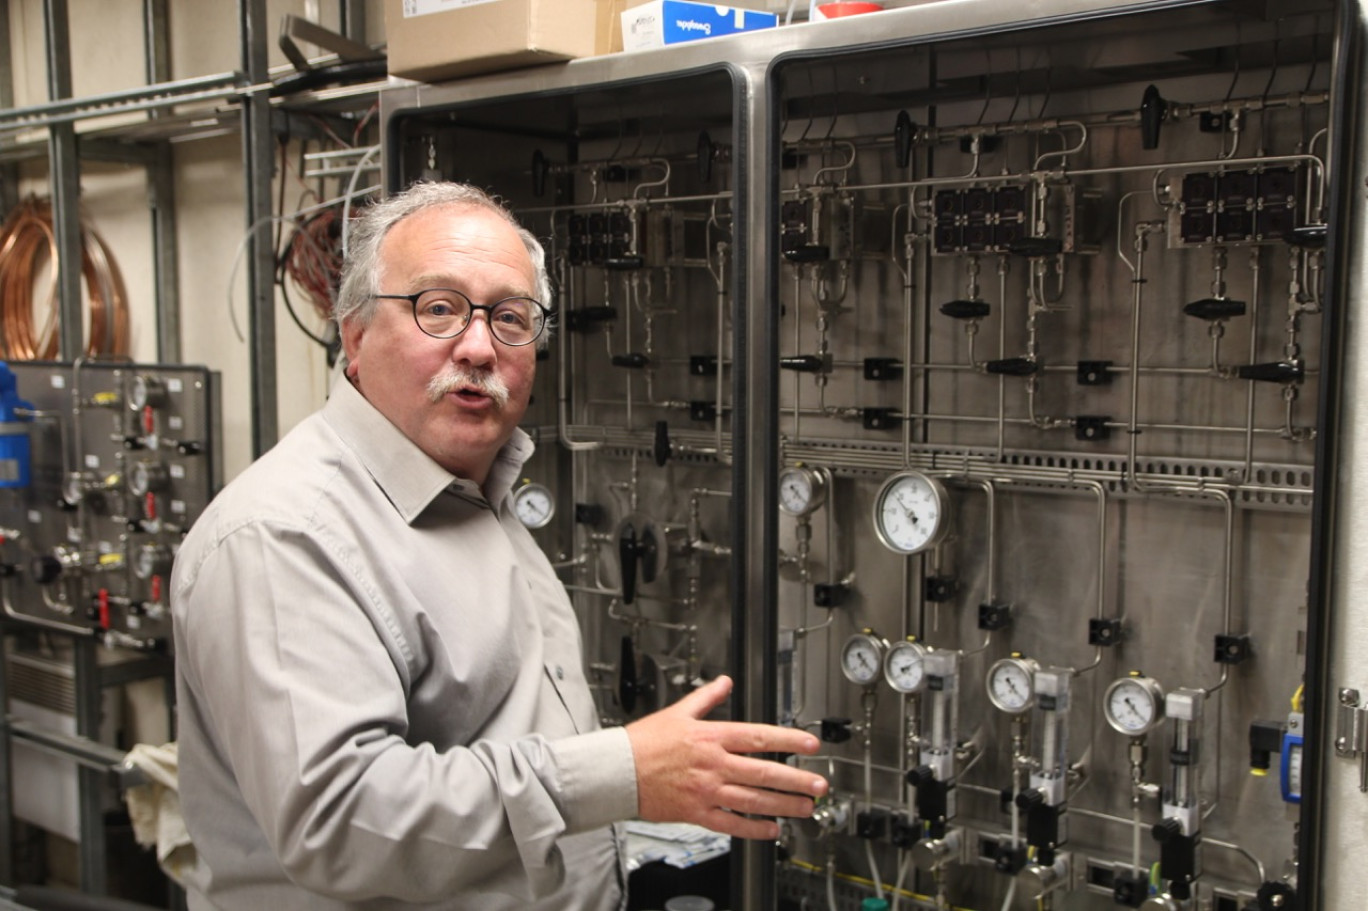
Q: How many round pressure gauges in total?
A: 11